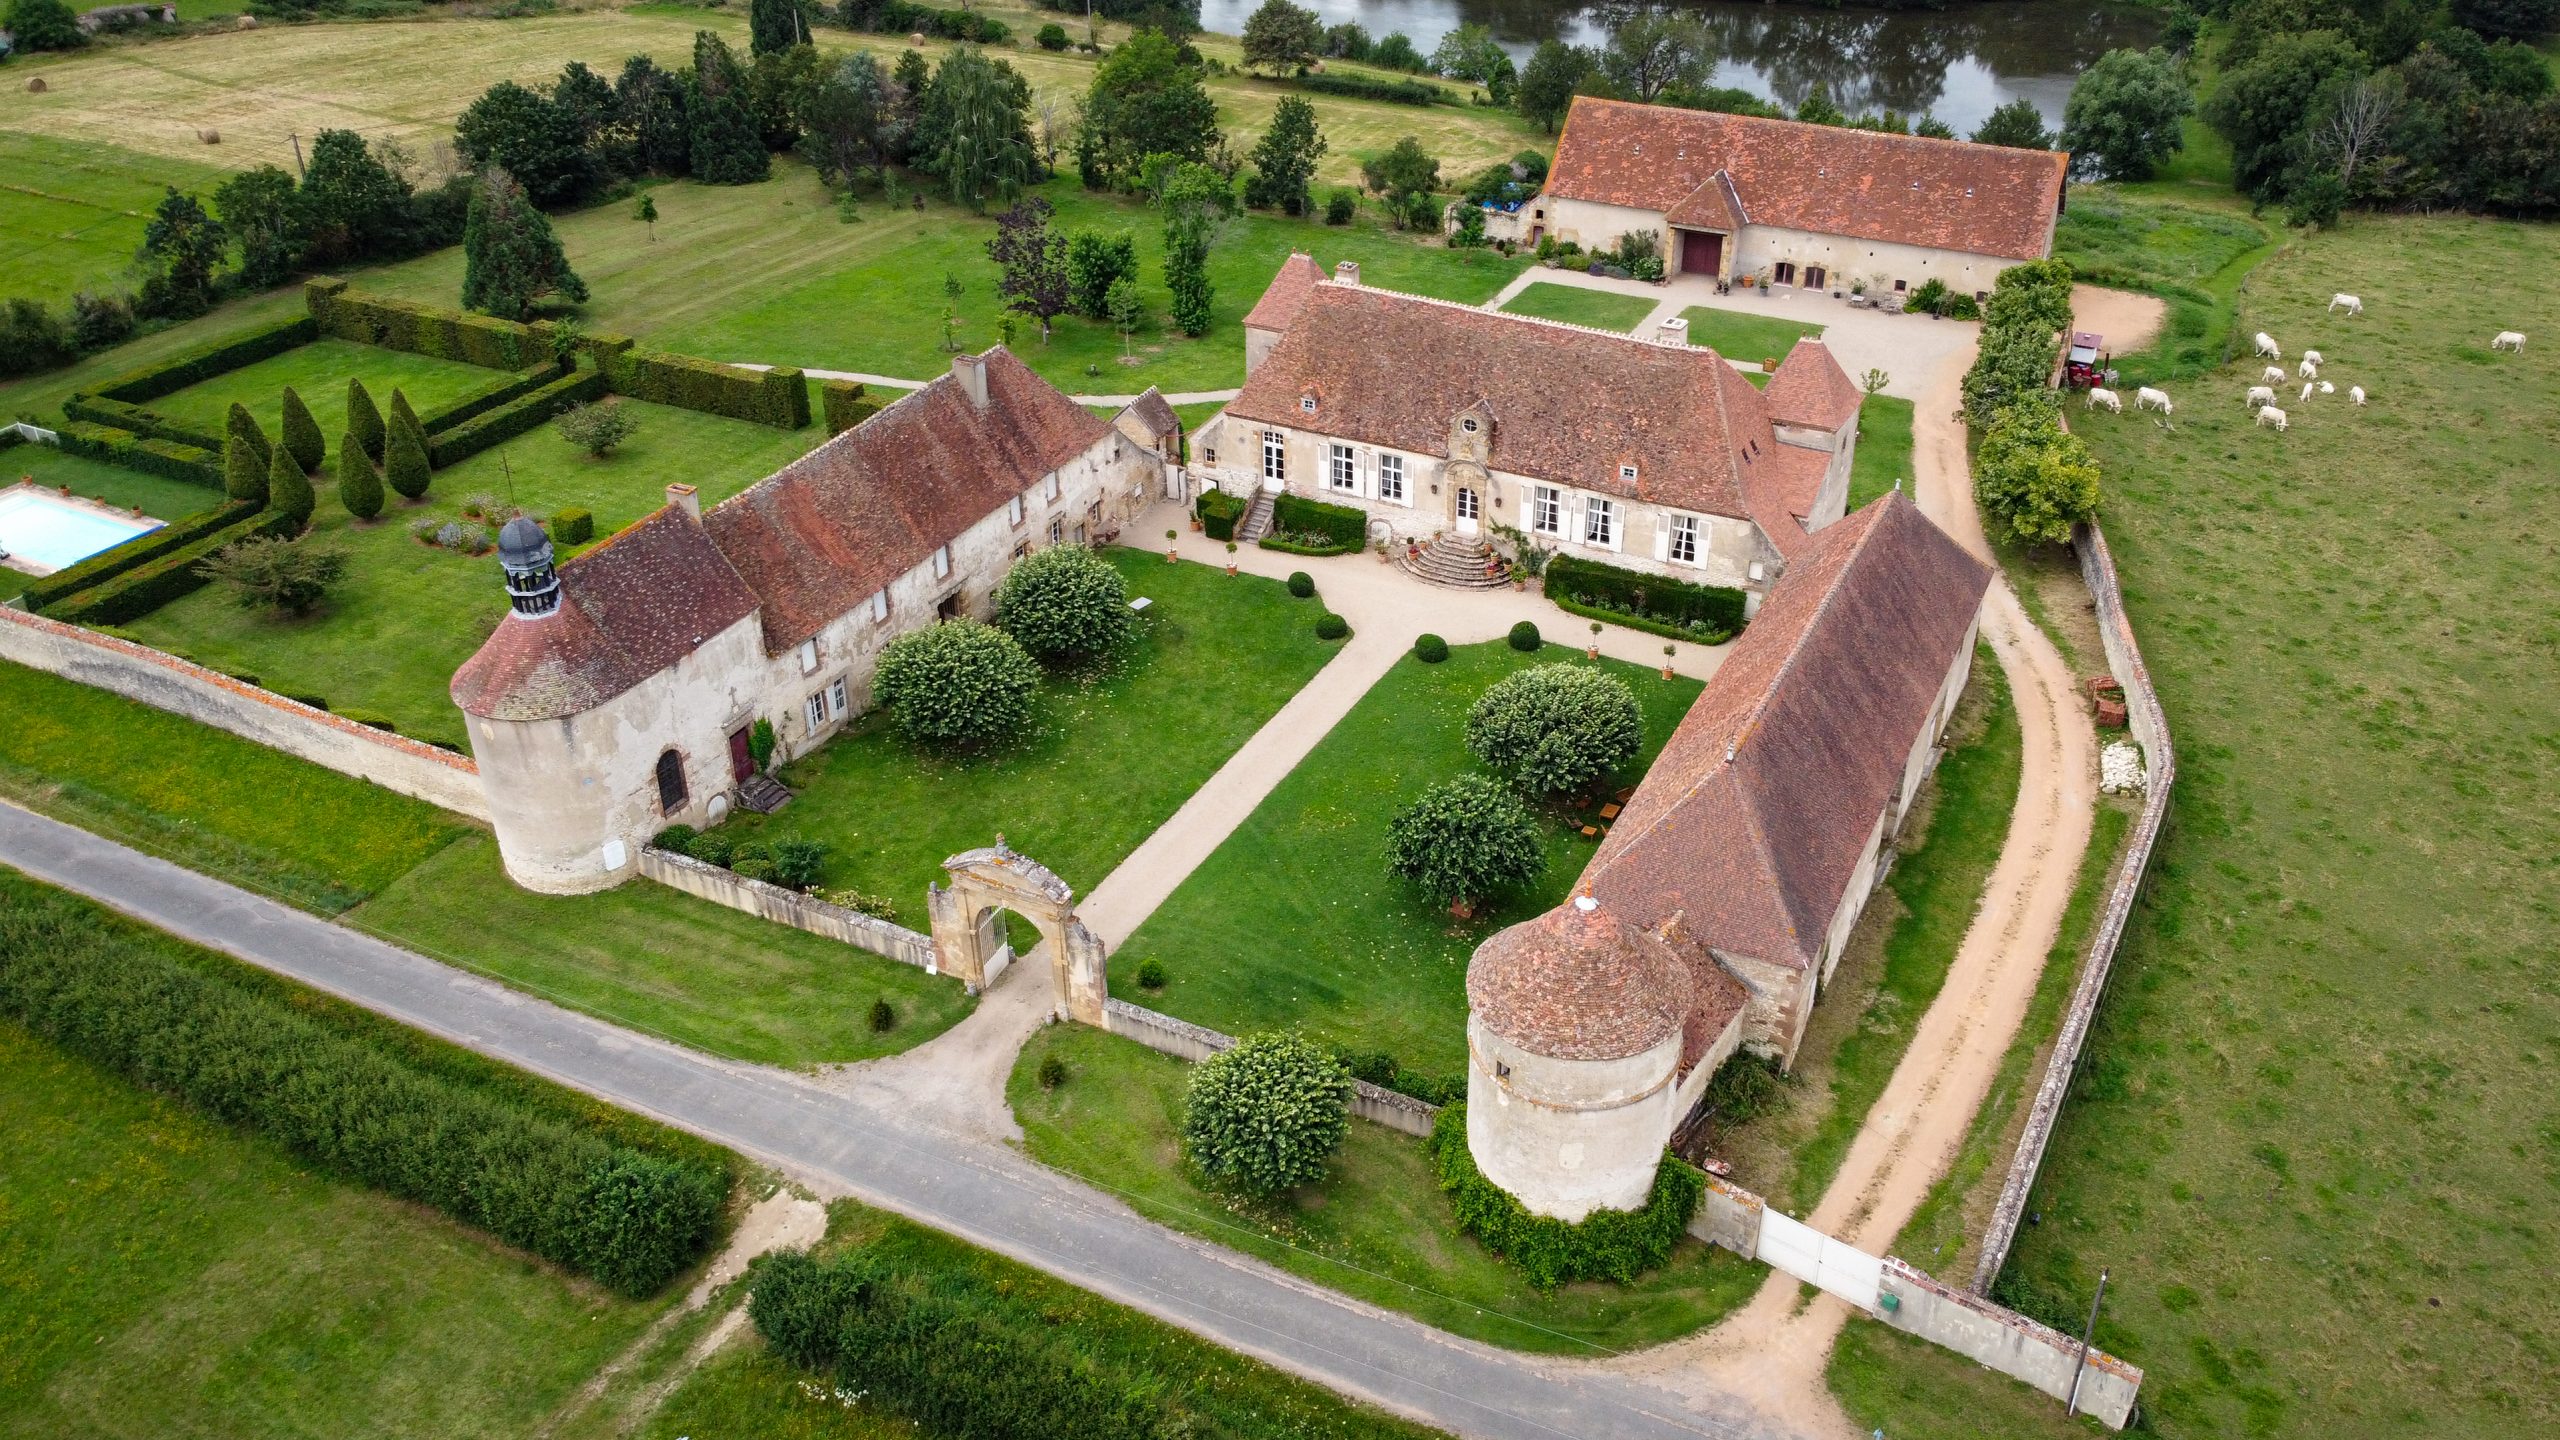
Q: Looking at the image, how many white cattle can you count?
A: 13